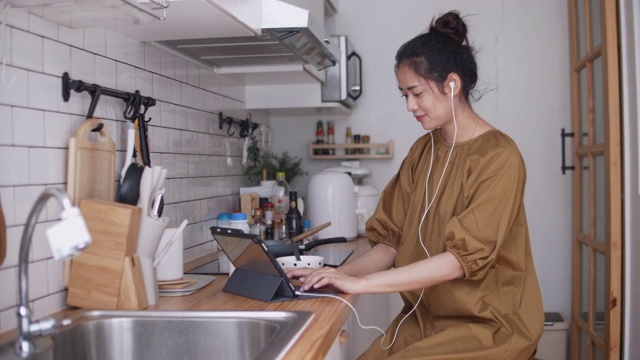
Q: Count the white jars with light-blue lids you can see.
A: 2